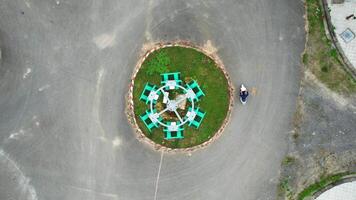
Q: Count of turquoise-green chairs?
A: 6